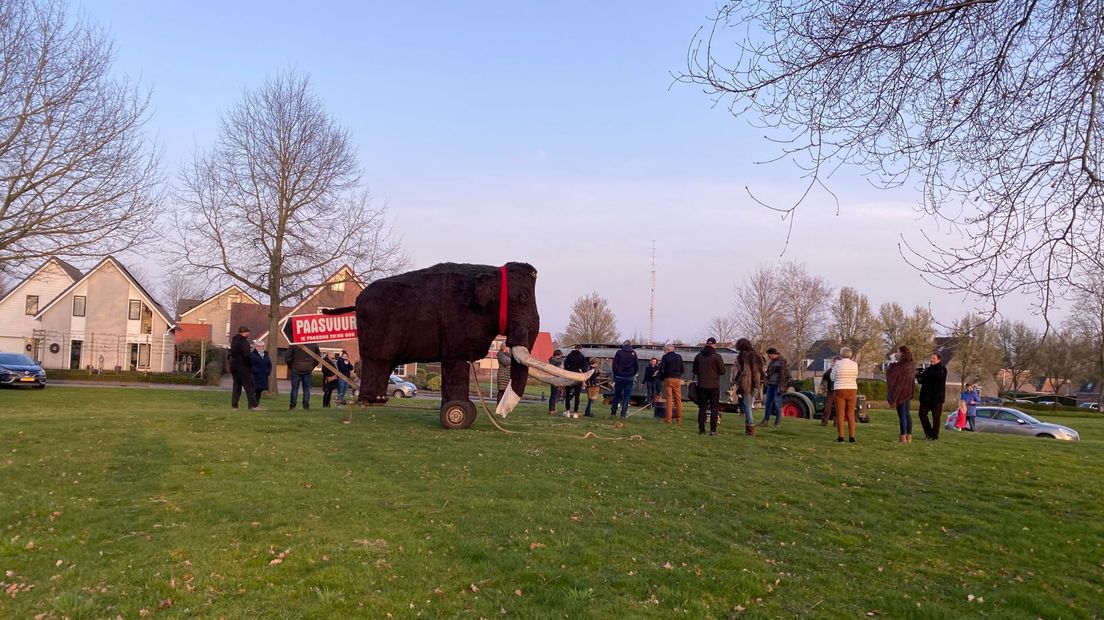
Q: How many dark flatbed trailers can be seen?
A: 1